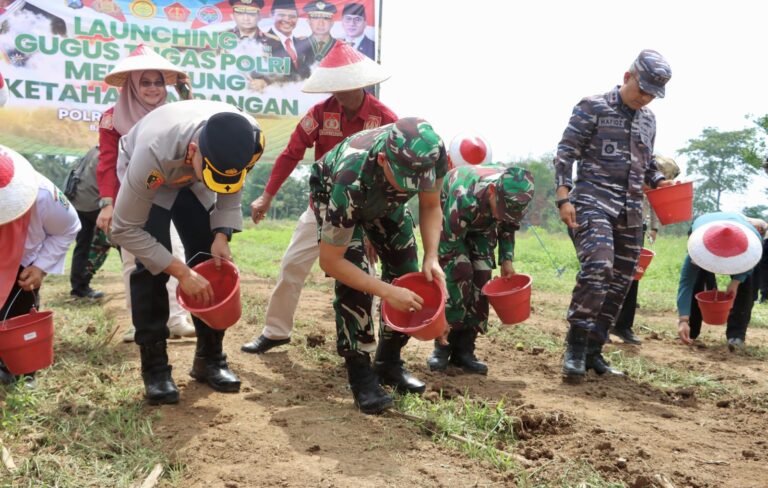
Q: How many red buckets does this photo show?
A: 7